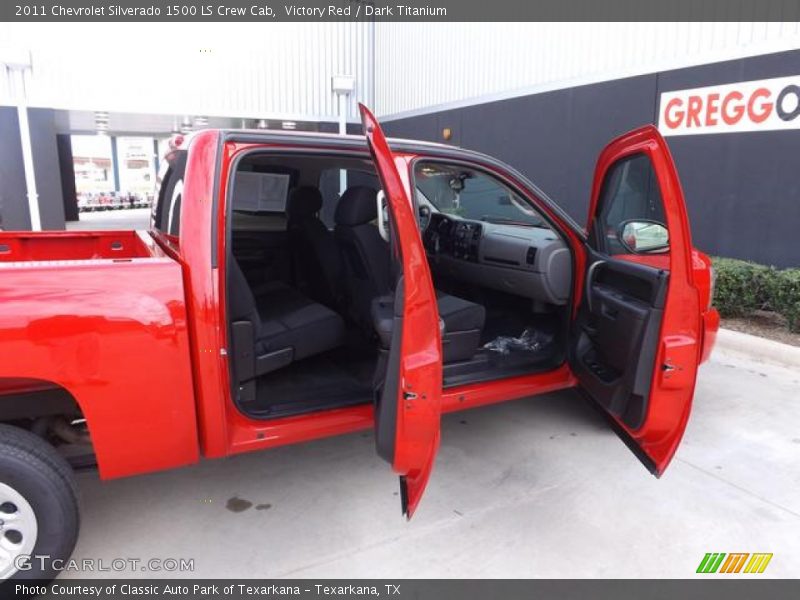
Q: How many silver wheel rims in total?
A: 1